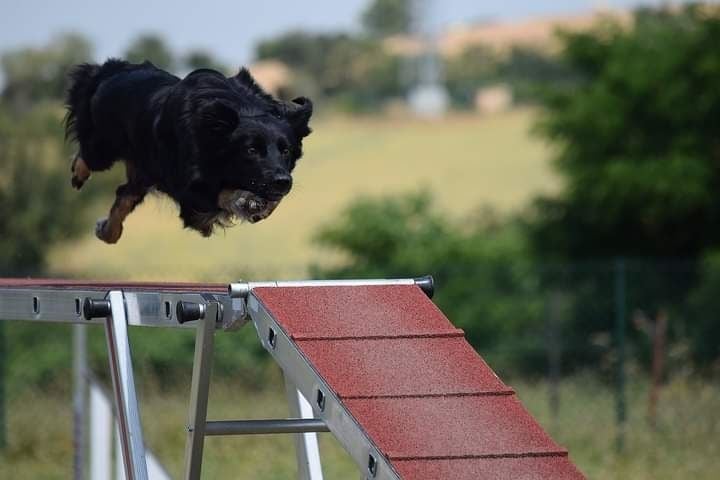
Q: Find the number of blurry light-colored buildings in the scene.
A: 2